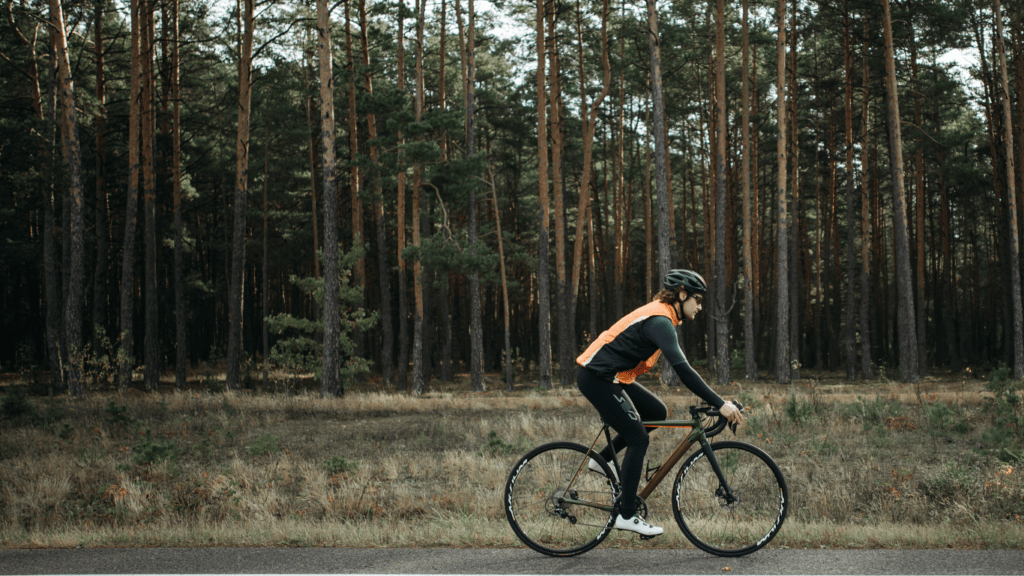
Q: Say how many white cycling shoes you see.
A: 2